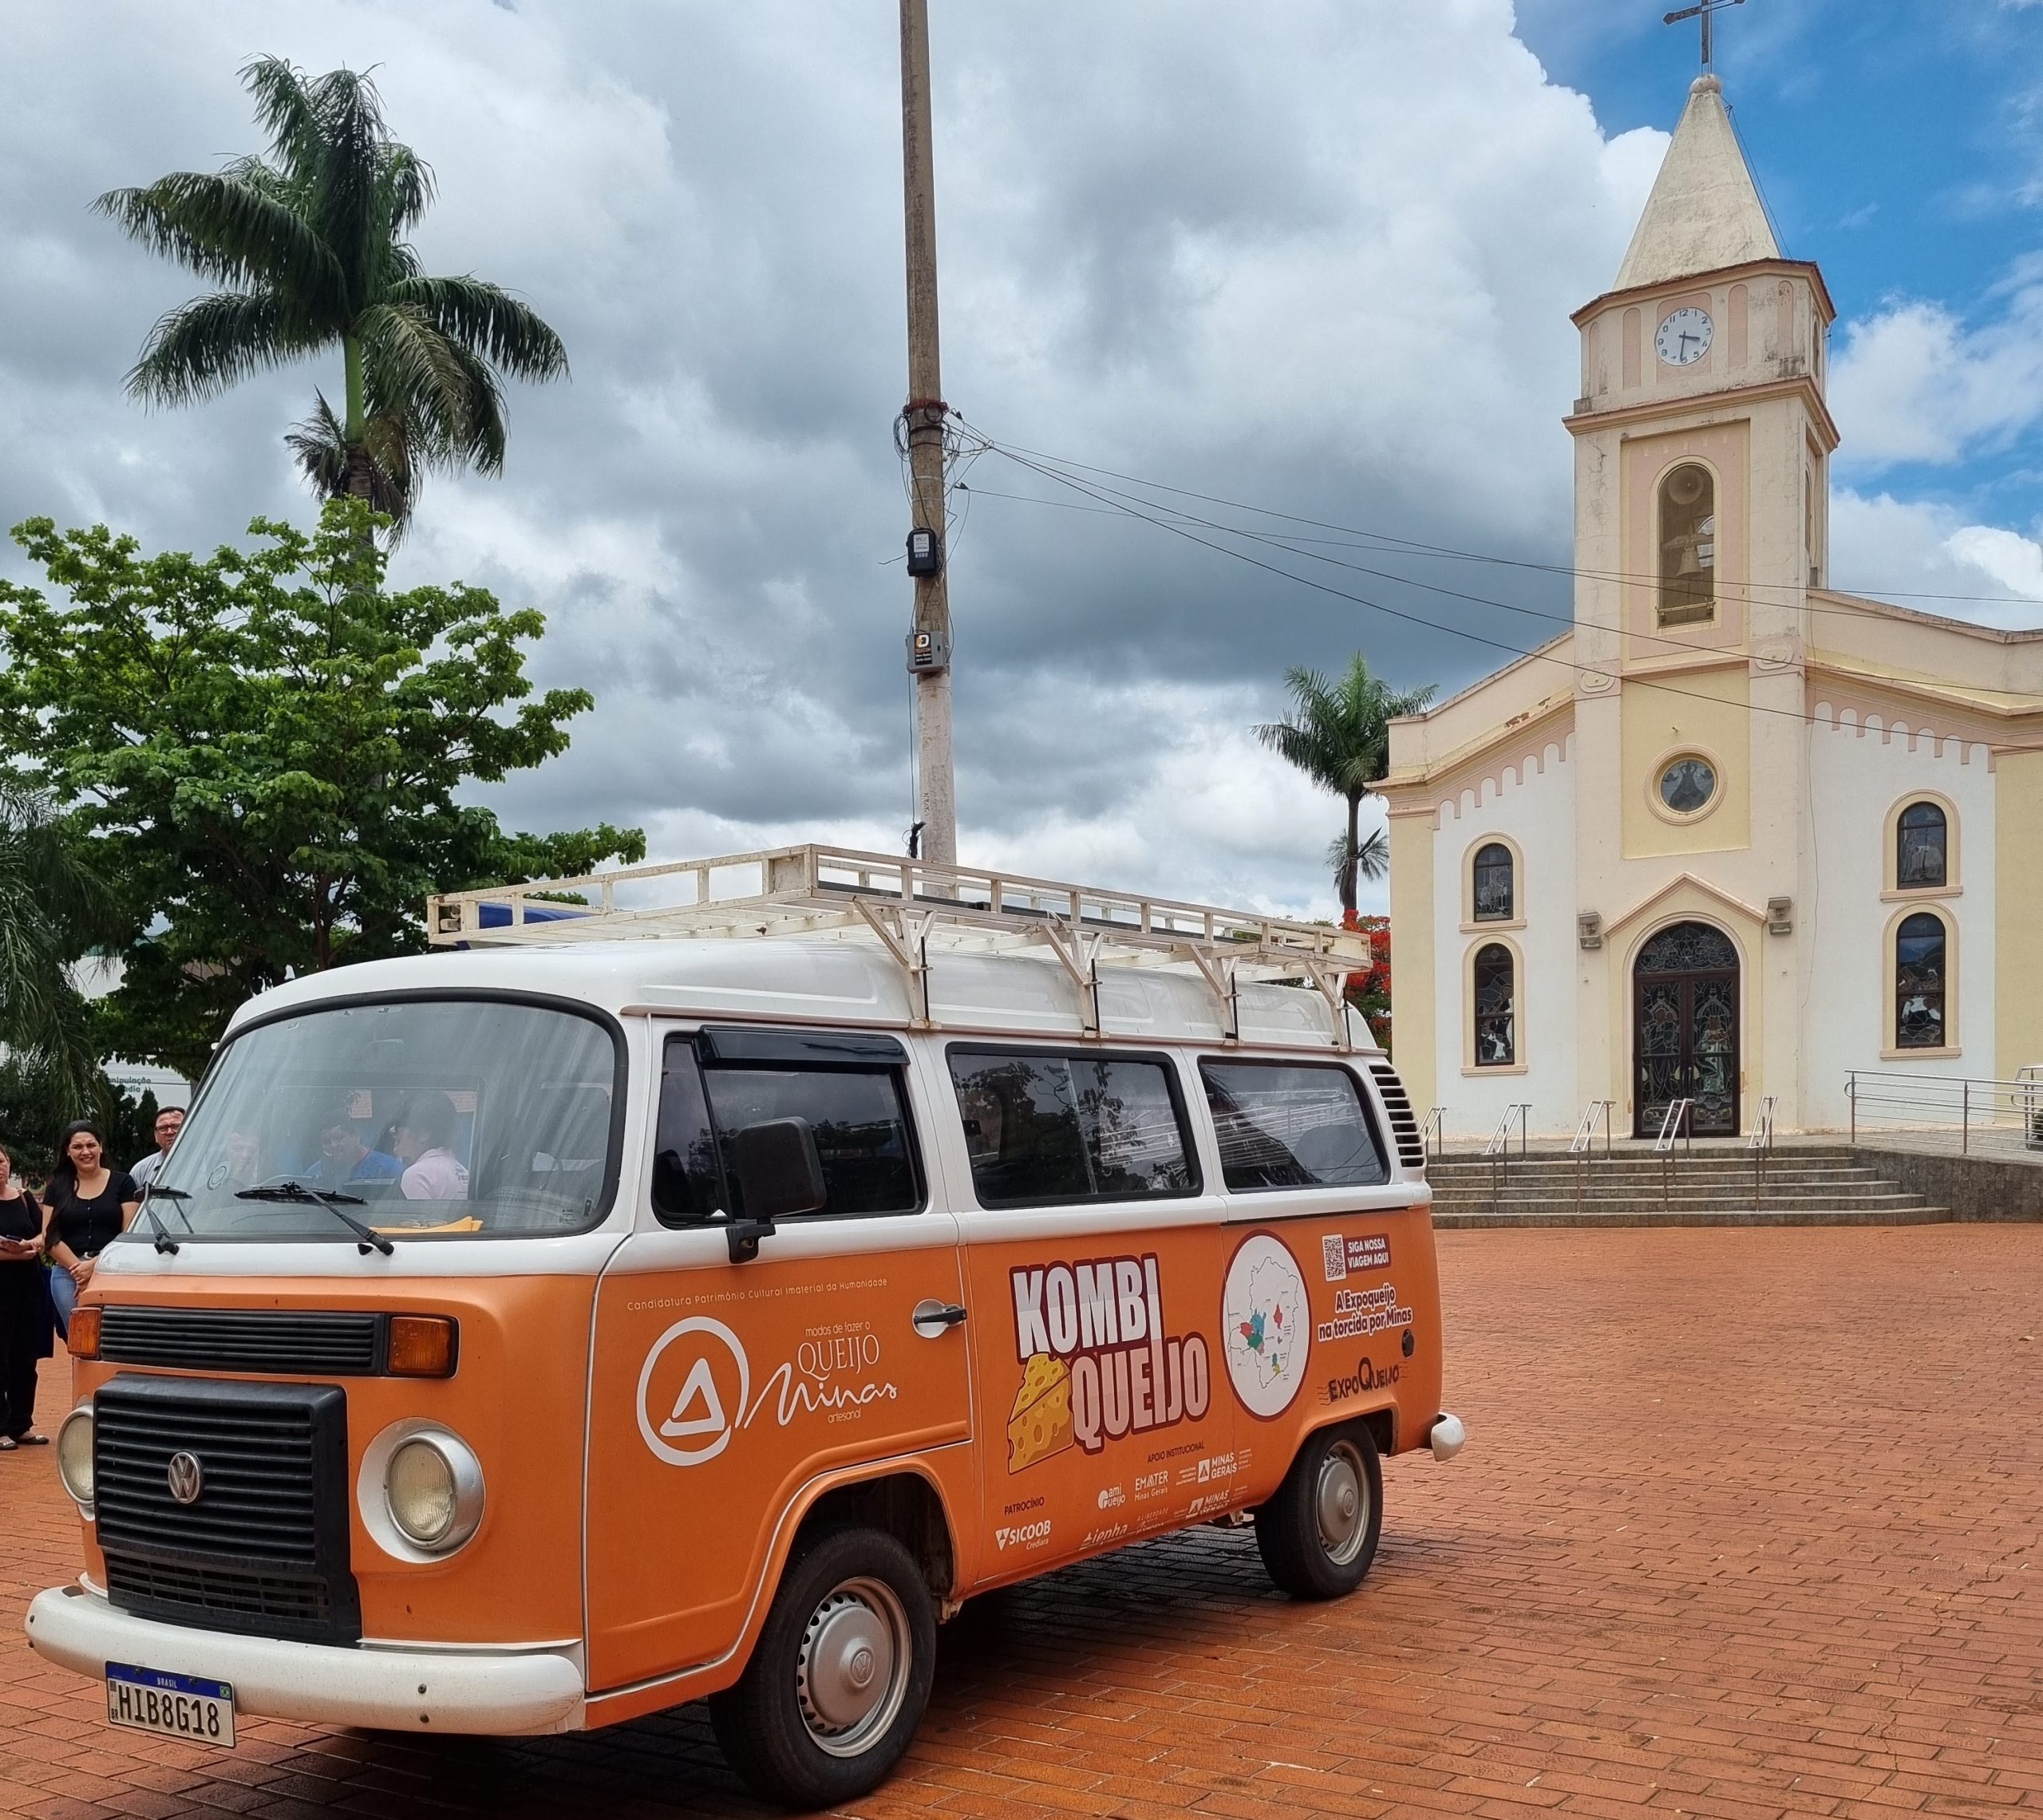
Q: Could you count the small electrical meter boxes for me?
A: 2